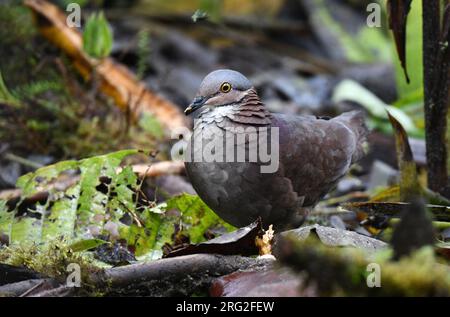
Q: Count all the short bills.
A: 1